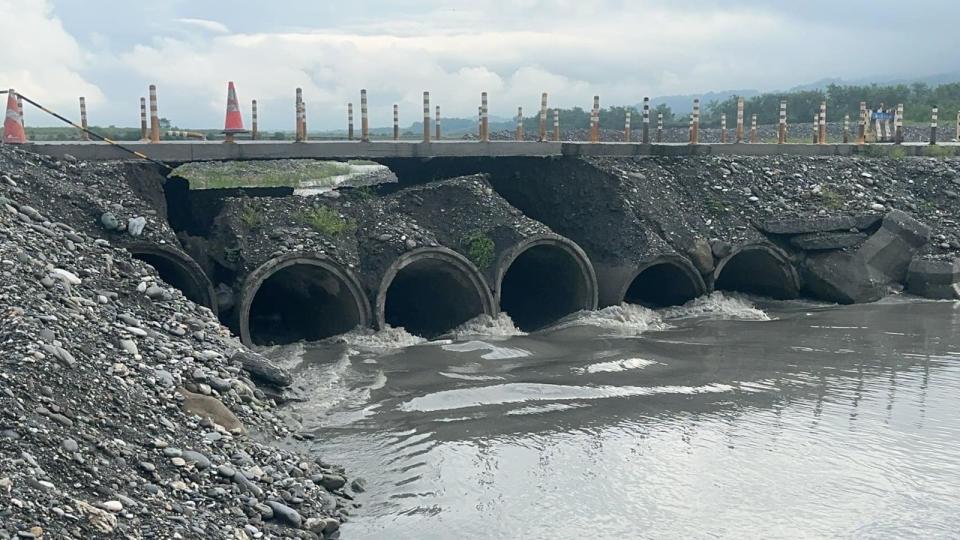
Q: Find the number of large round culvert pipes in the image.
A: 6